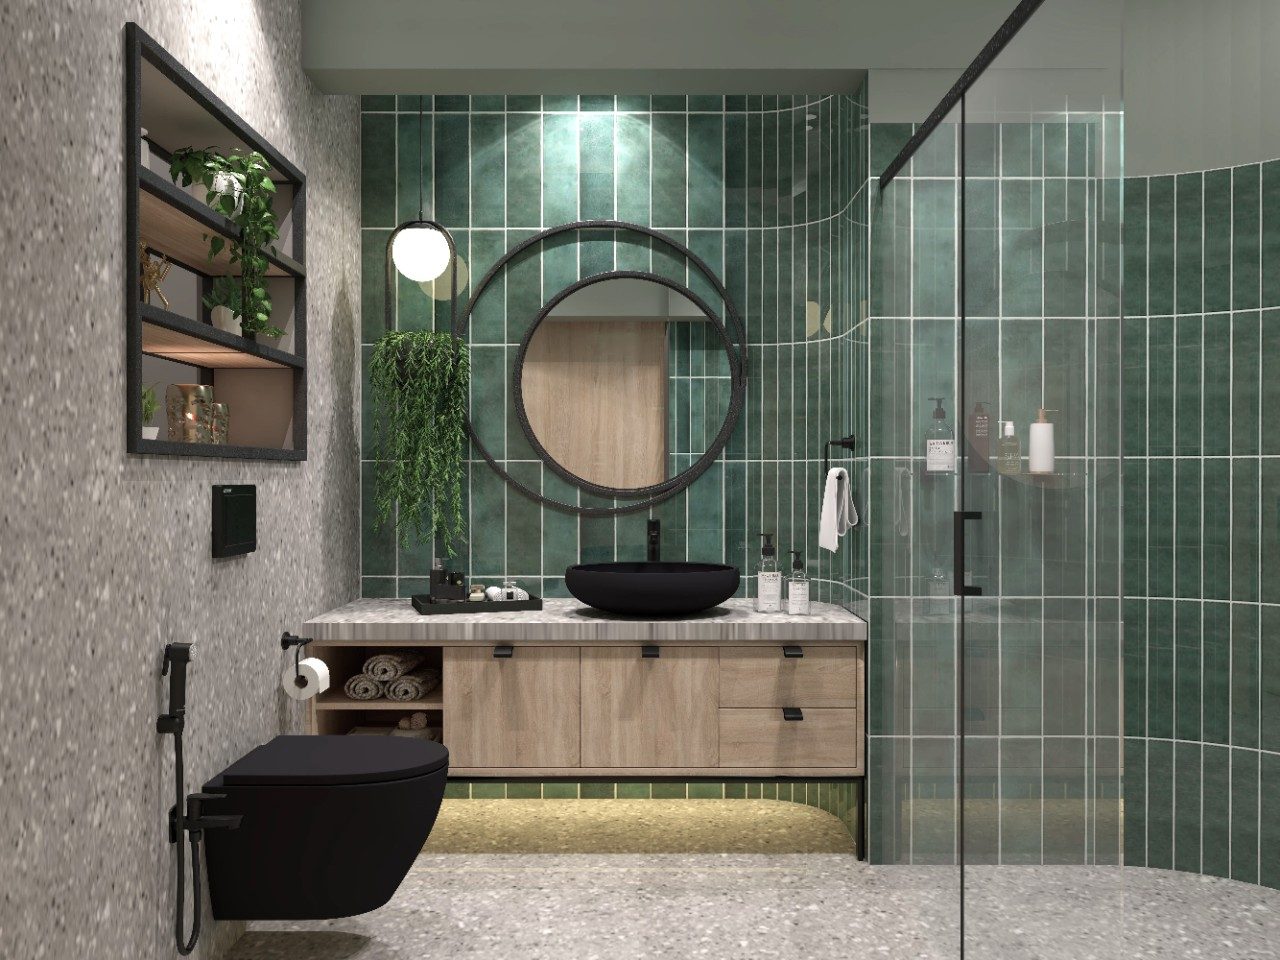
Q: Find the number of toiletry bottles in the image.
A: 6